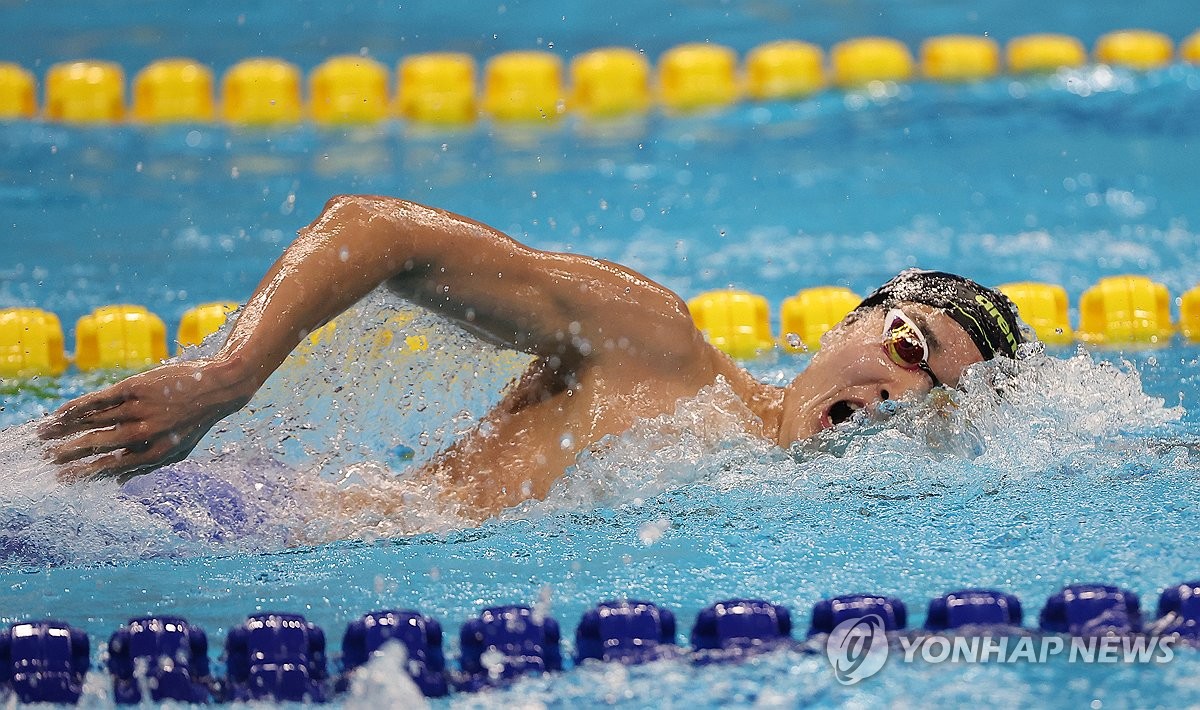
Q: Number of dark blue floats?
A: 11